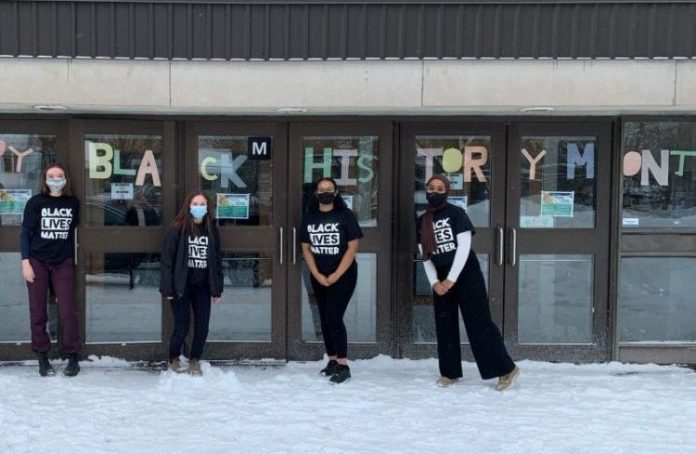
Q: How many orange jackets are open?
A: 0